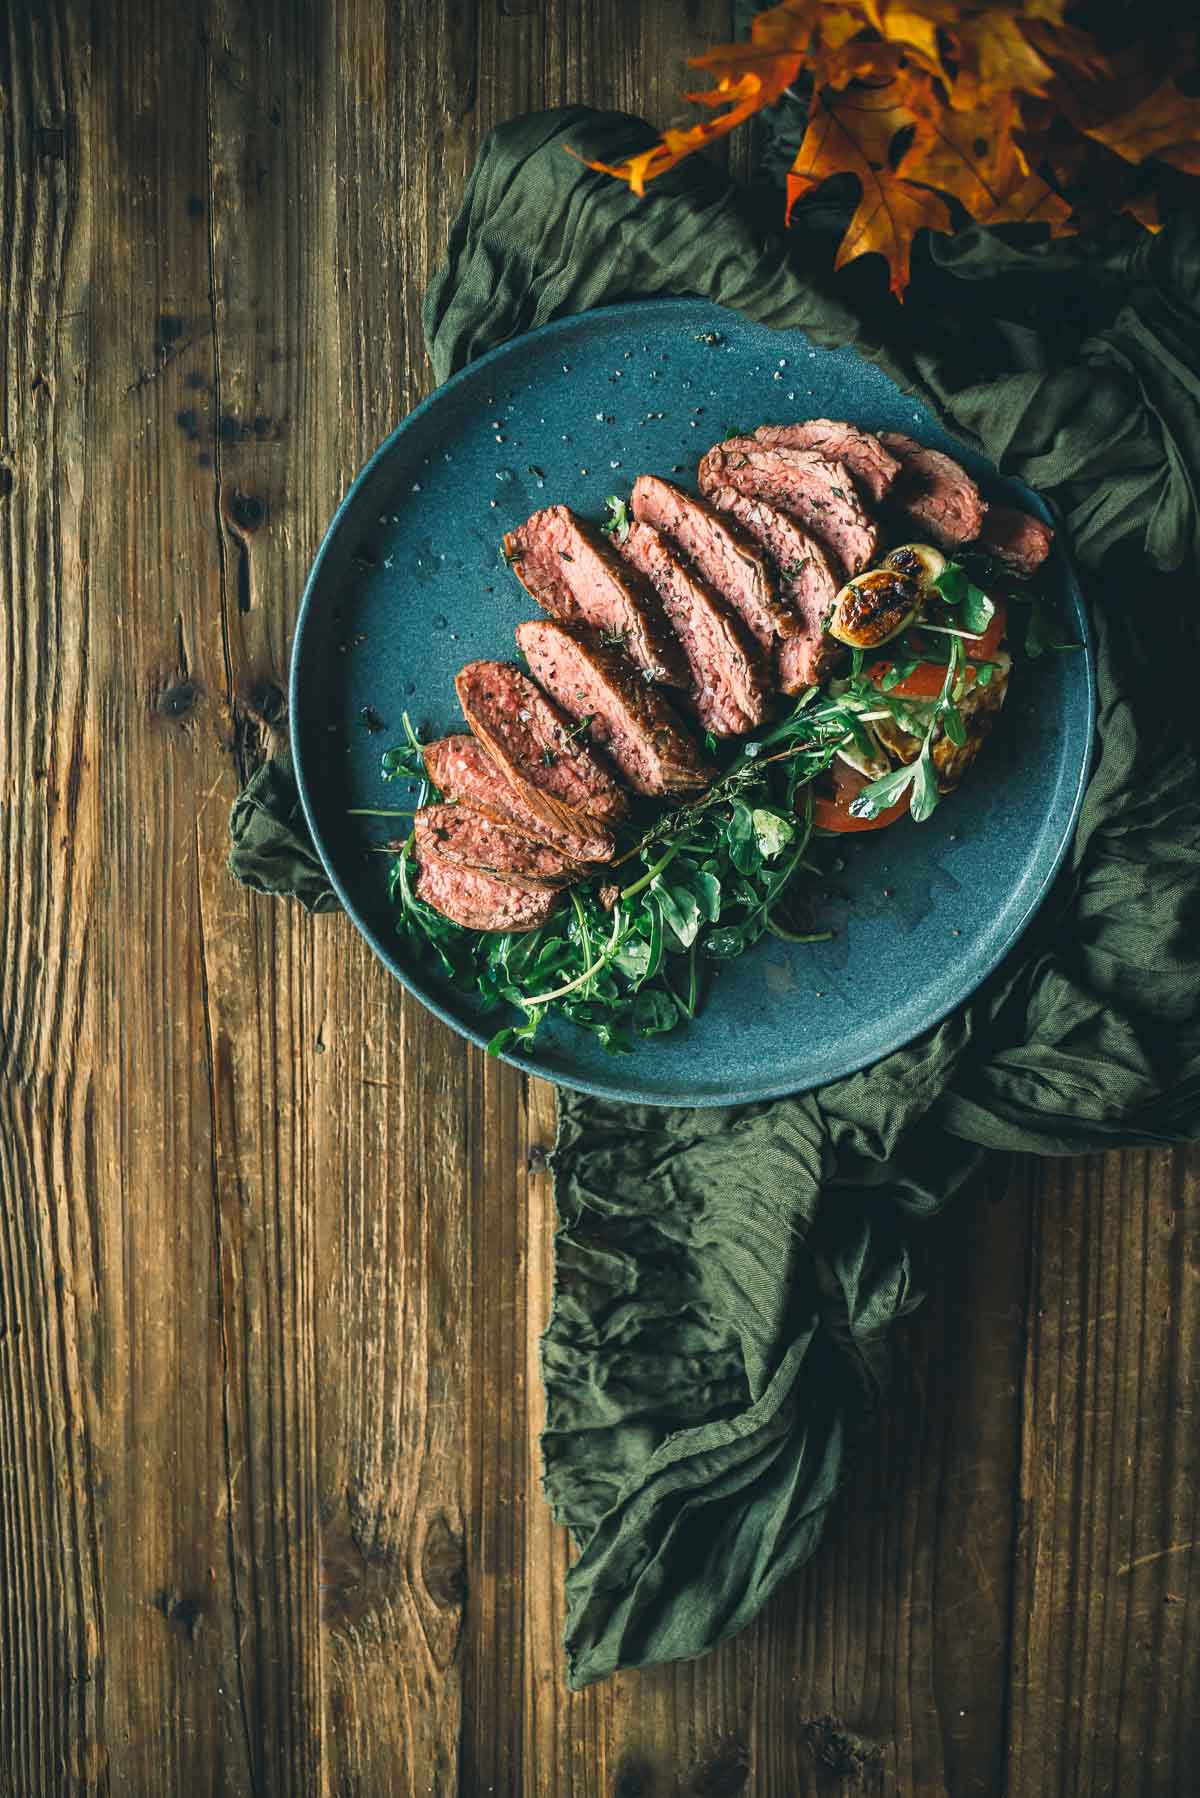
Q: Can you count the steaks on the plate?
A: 13